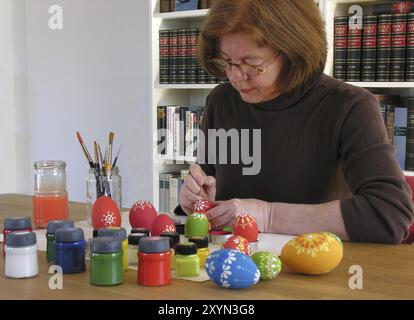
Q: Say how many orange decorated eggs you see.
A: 1